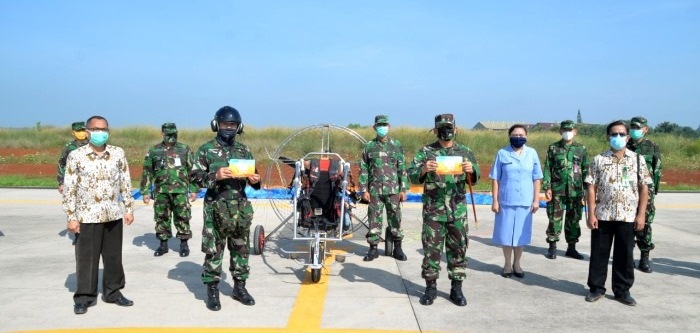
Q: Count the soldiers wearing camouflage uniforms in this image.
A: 7